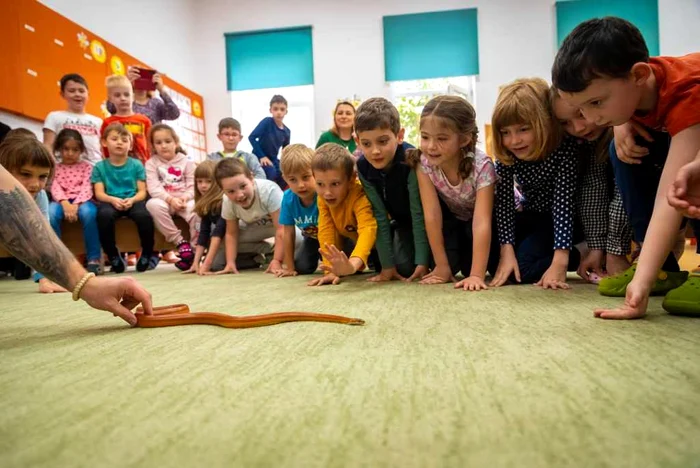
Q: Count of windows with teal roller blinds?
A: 3